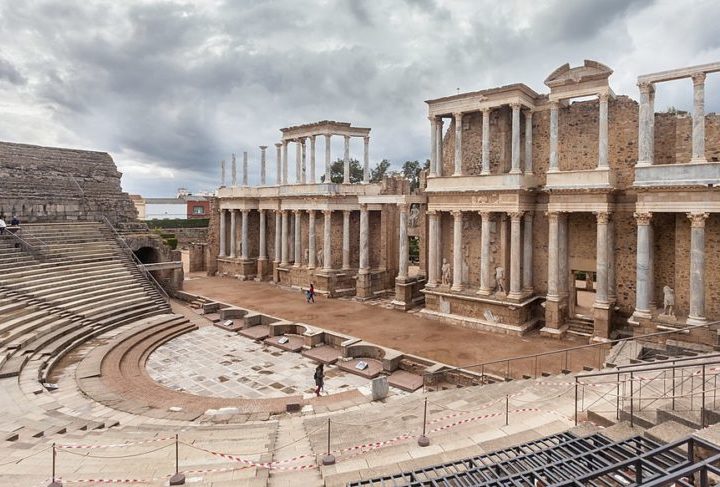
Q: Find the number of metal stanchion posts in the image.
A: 5